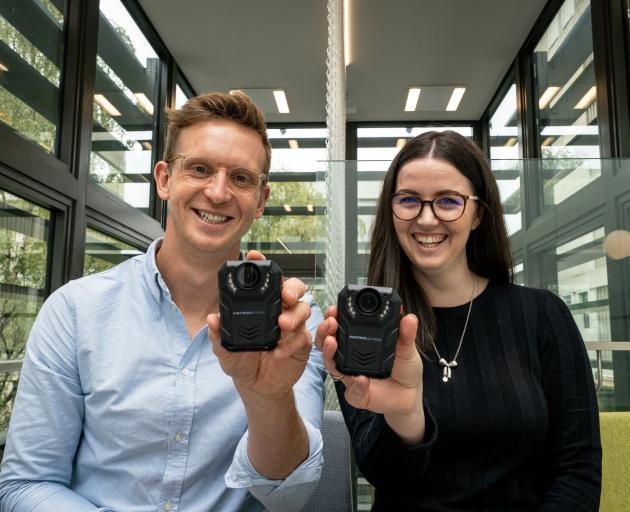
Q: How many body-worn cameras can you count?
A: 2